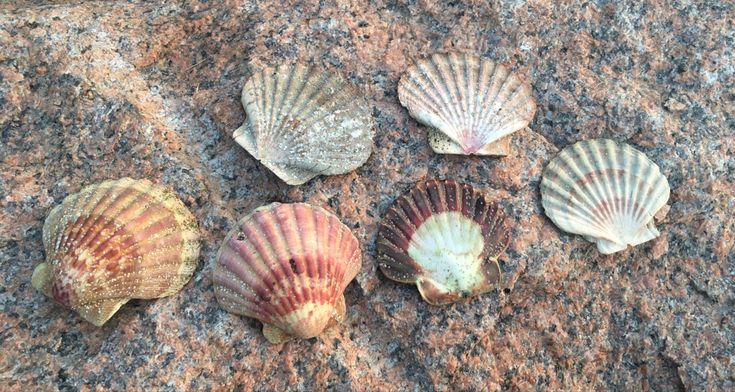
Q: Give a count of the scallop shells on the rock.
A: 6